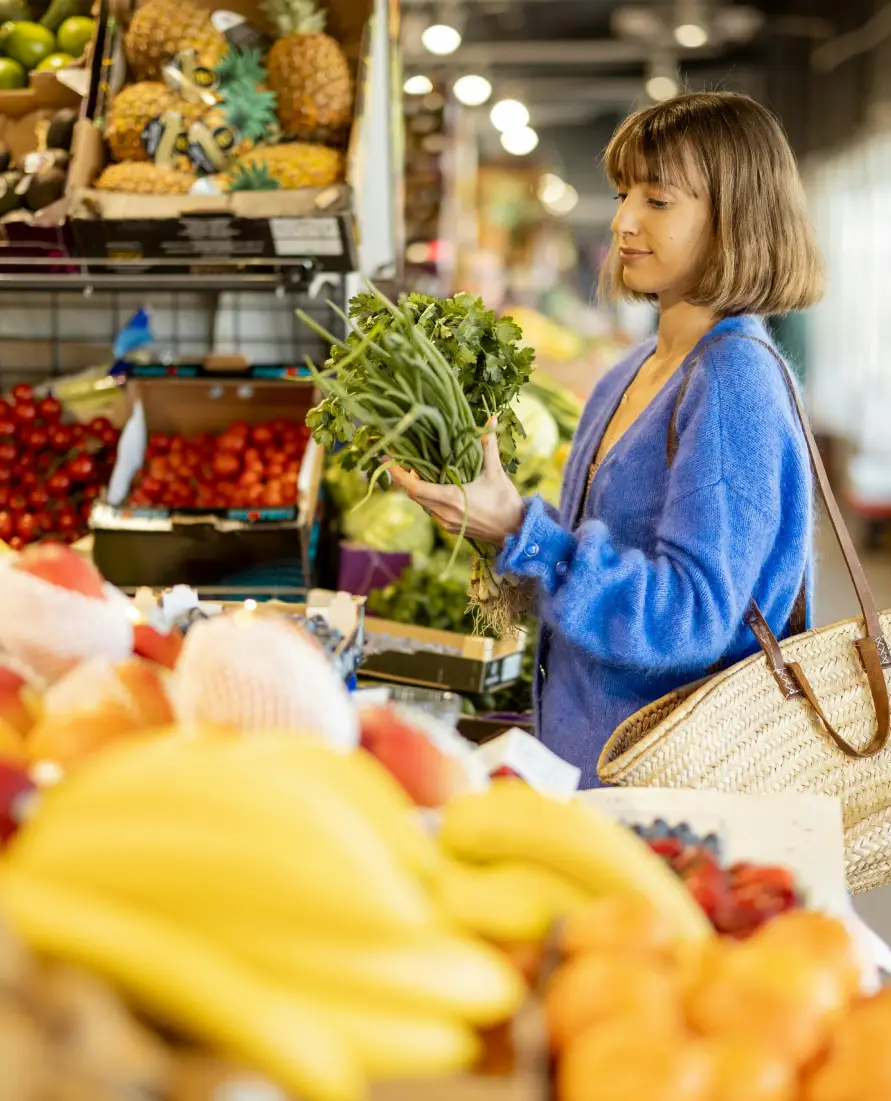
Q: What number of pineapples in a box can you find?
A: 5